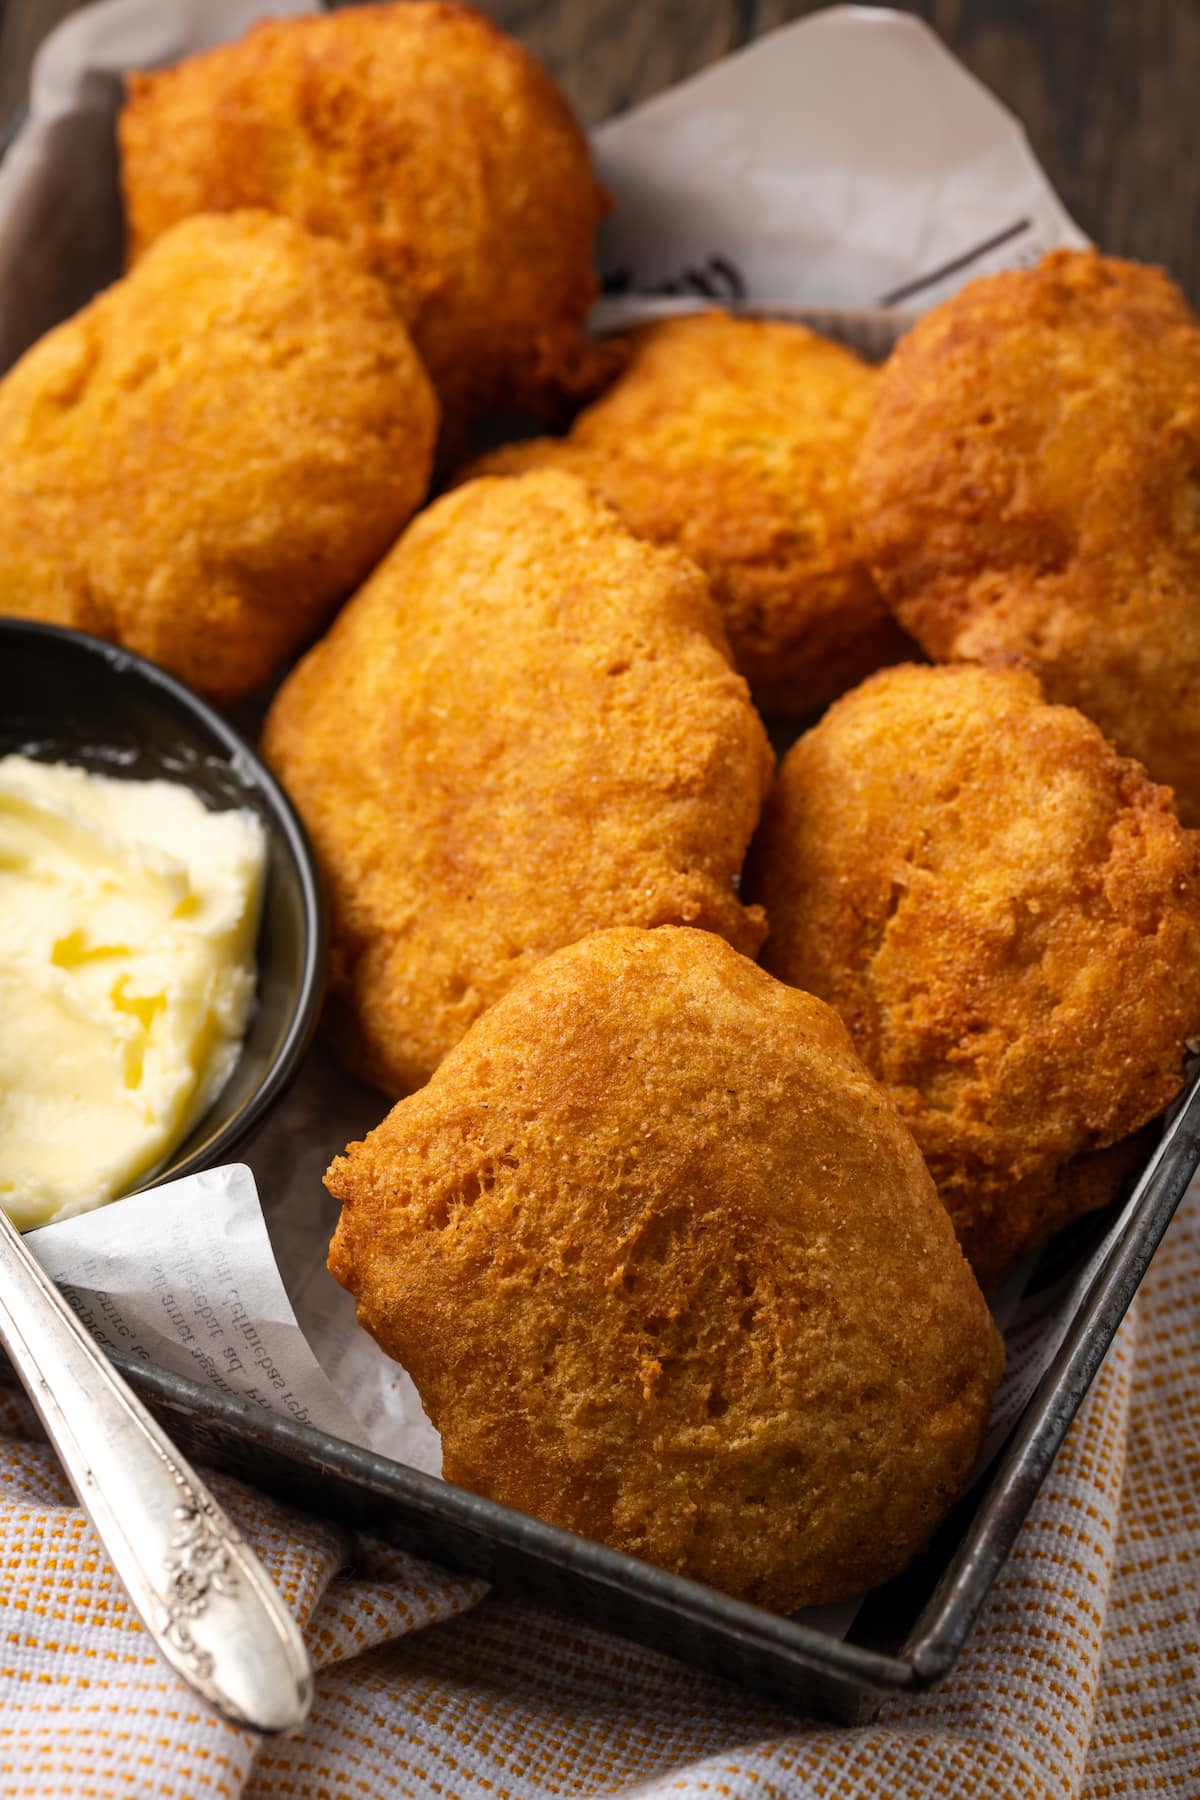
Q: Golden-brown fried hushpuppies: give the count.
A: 7